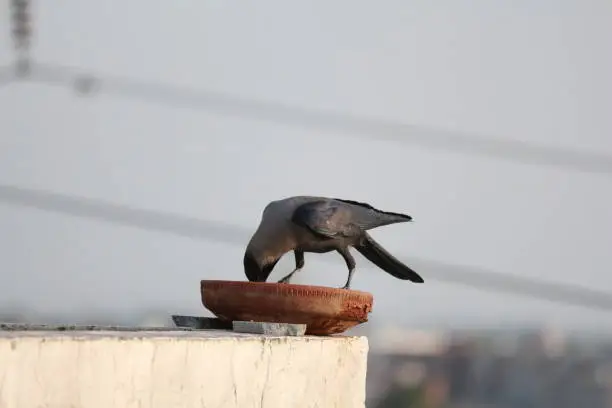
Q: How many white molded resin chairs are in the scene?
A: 0